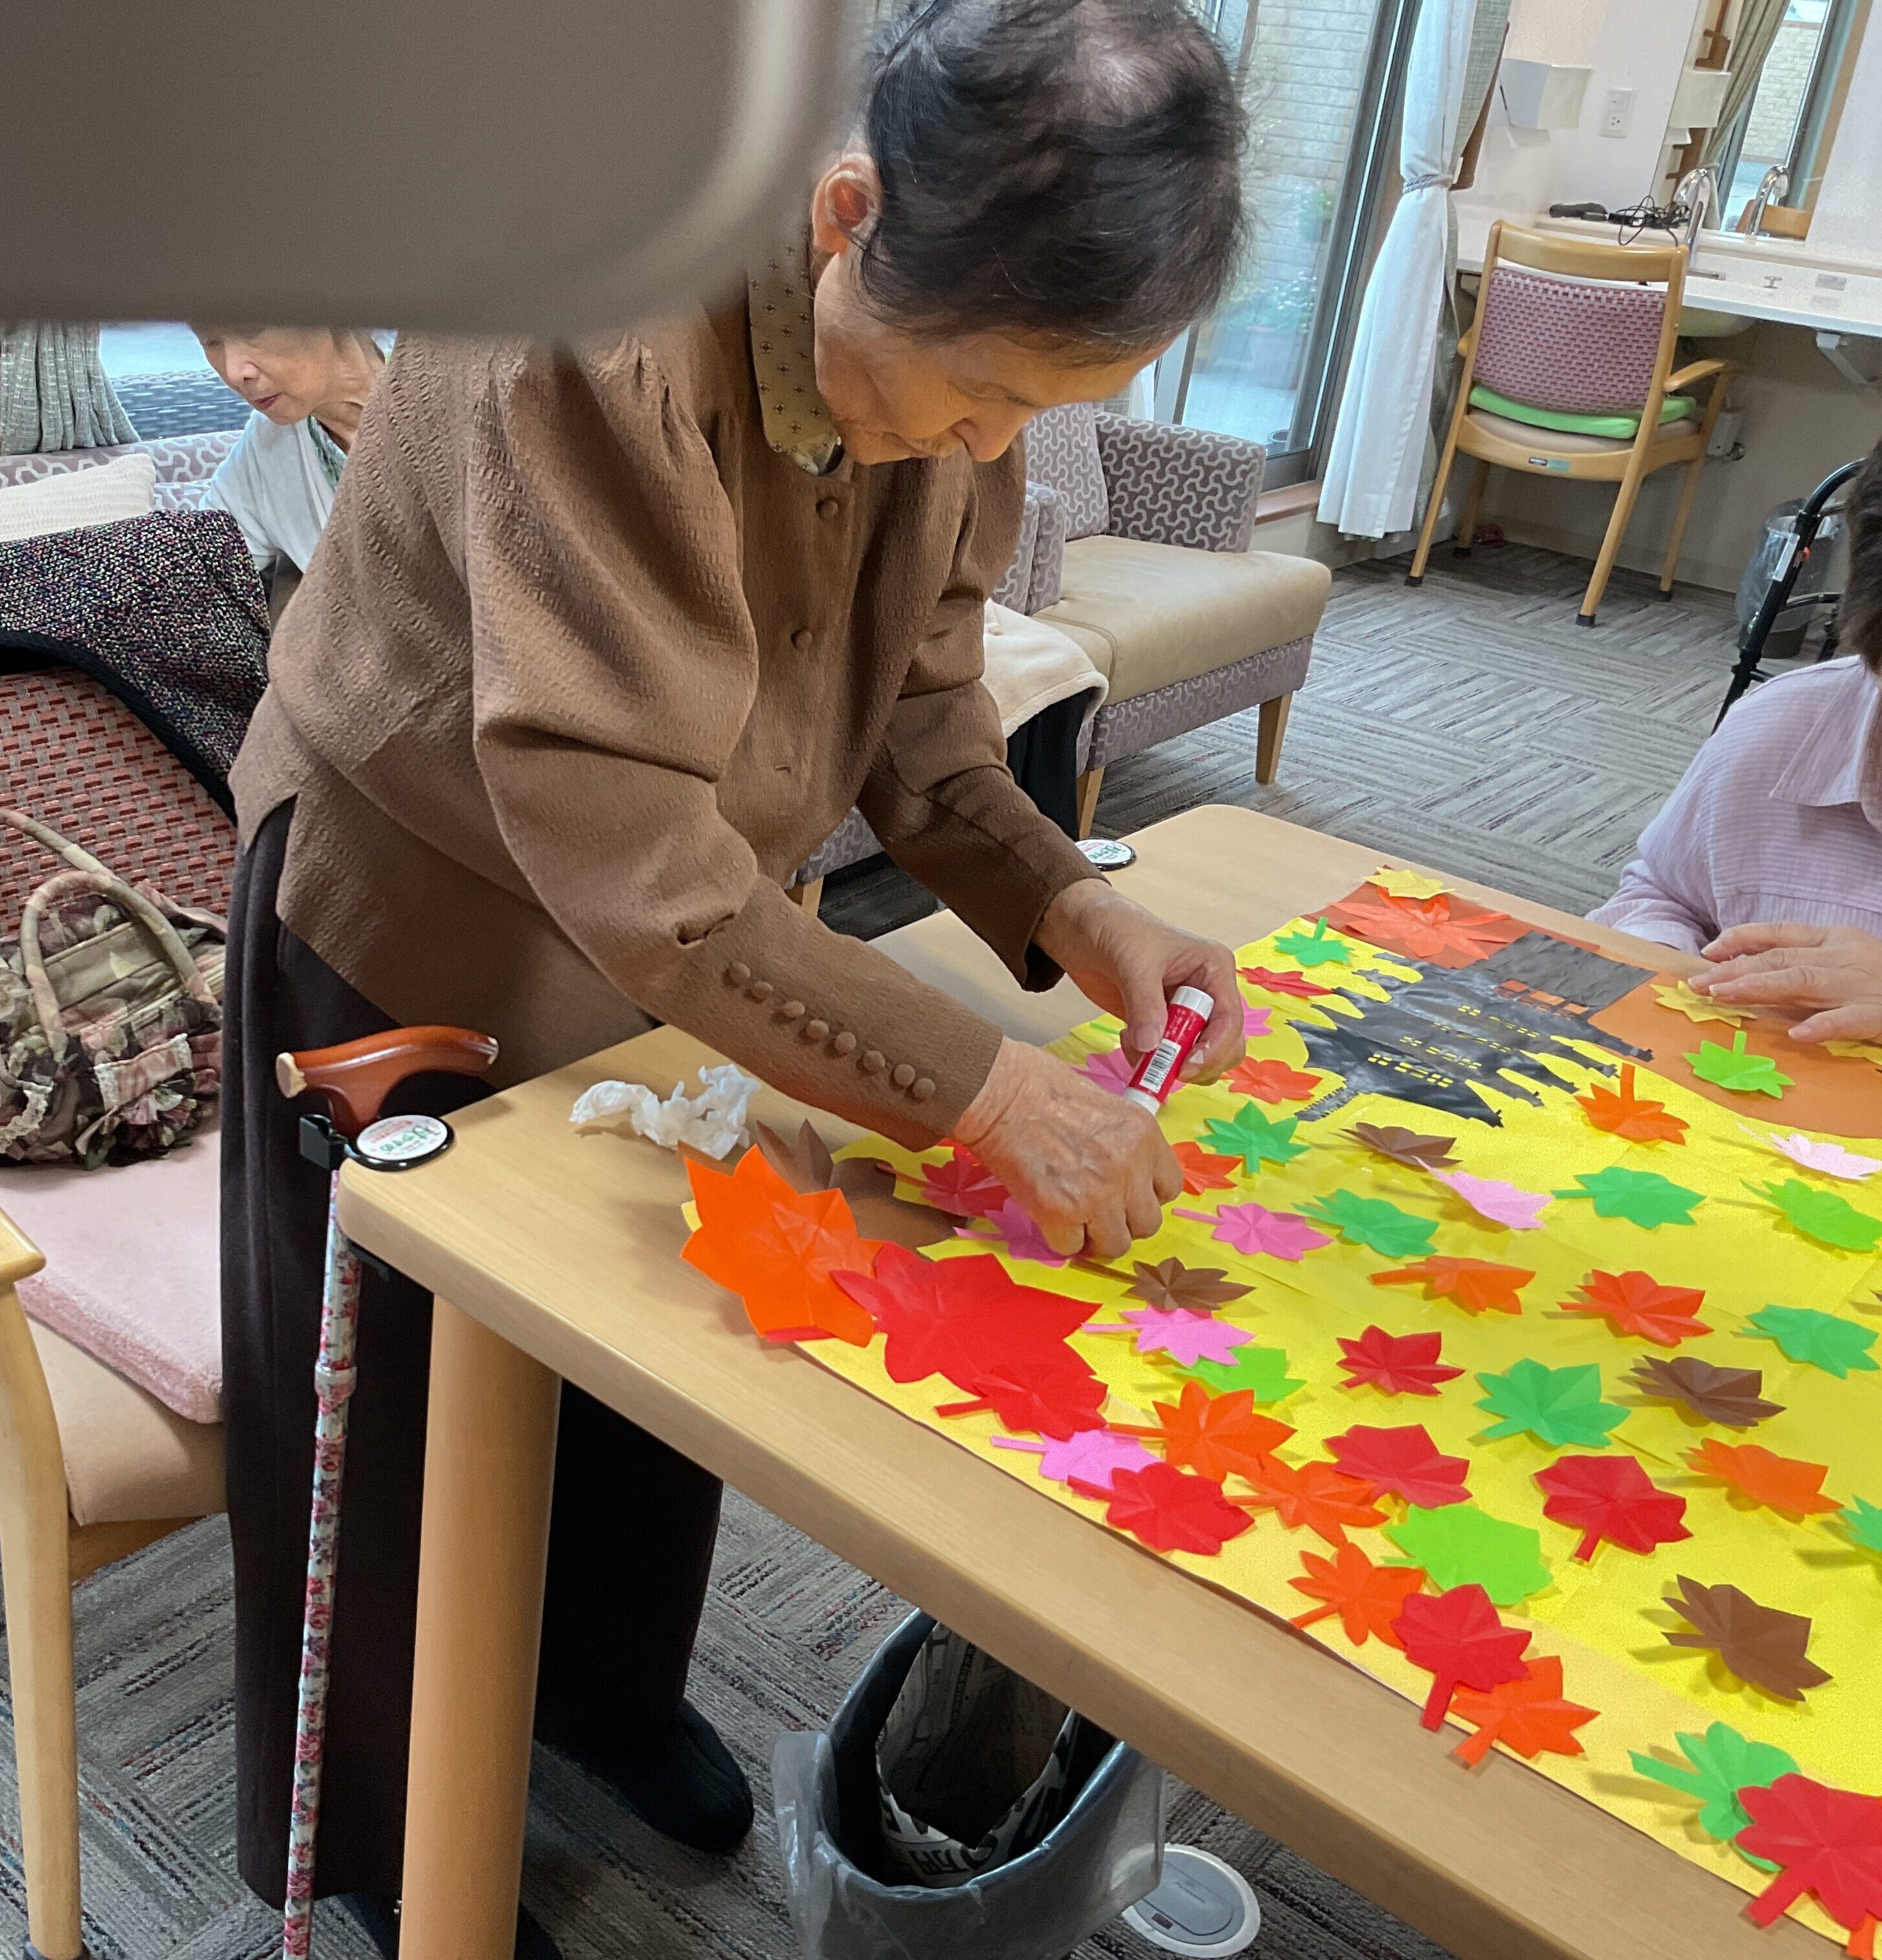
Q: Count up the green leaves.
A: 12